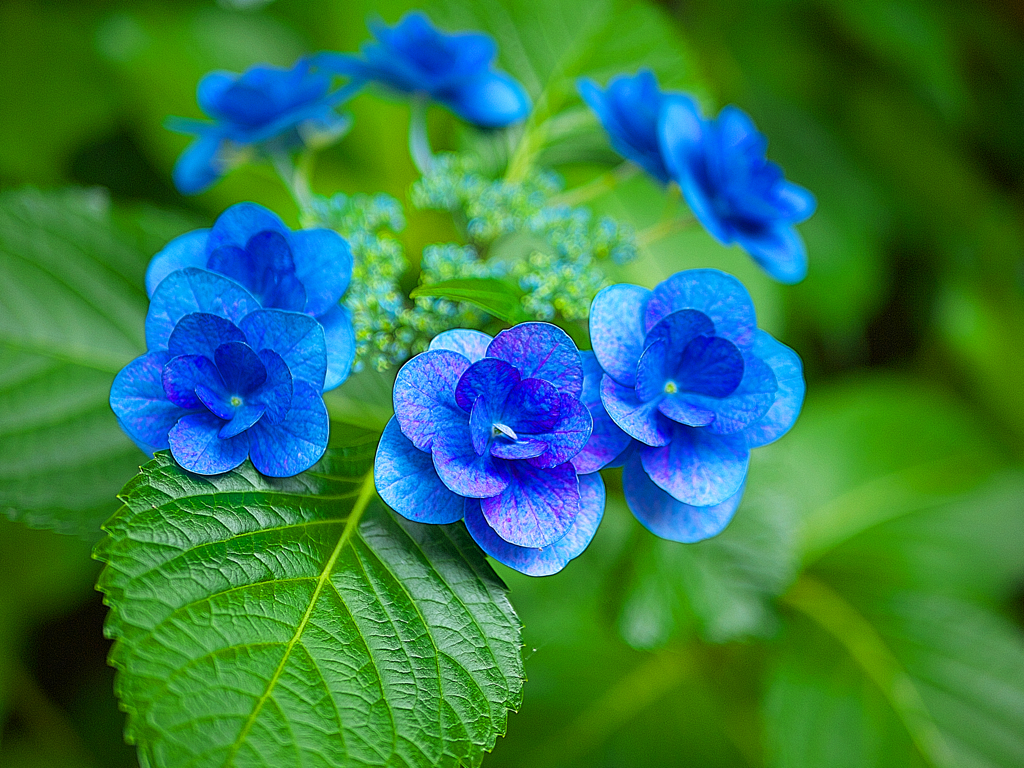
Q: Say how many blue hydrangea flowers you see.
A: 8